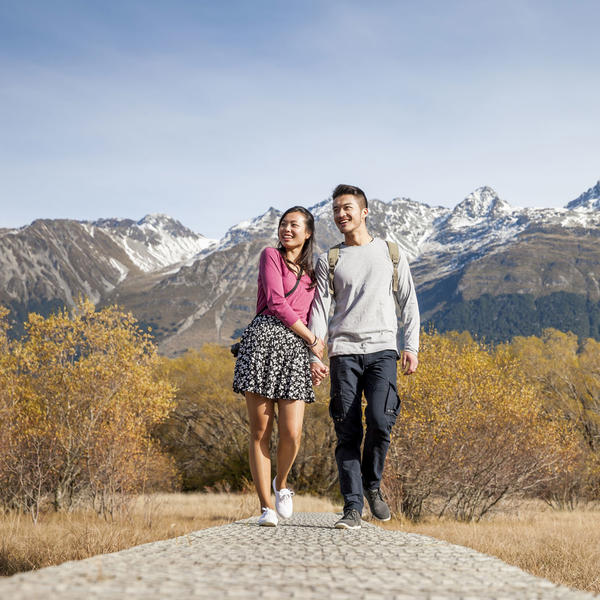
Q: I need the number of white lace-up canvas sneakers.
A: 2